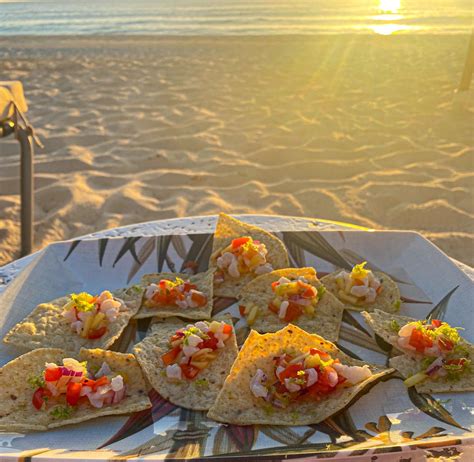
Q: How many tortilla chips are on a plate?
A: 9